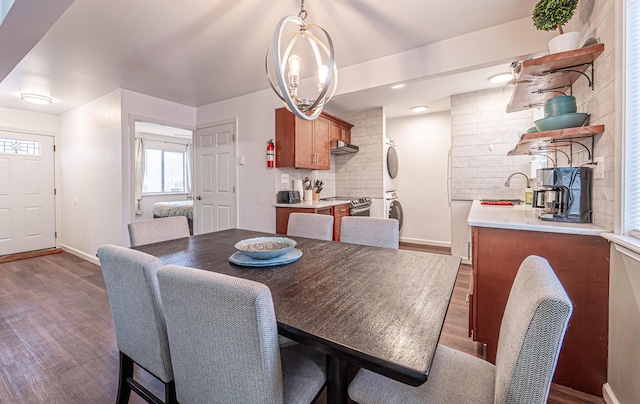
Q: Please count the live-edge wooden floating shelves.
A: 2